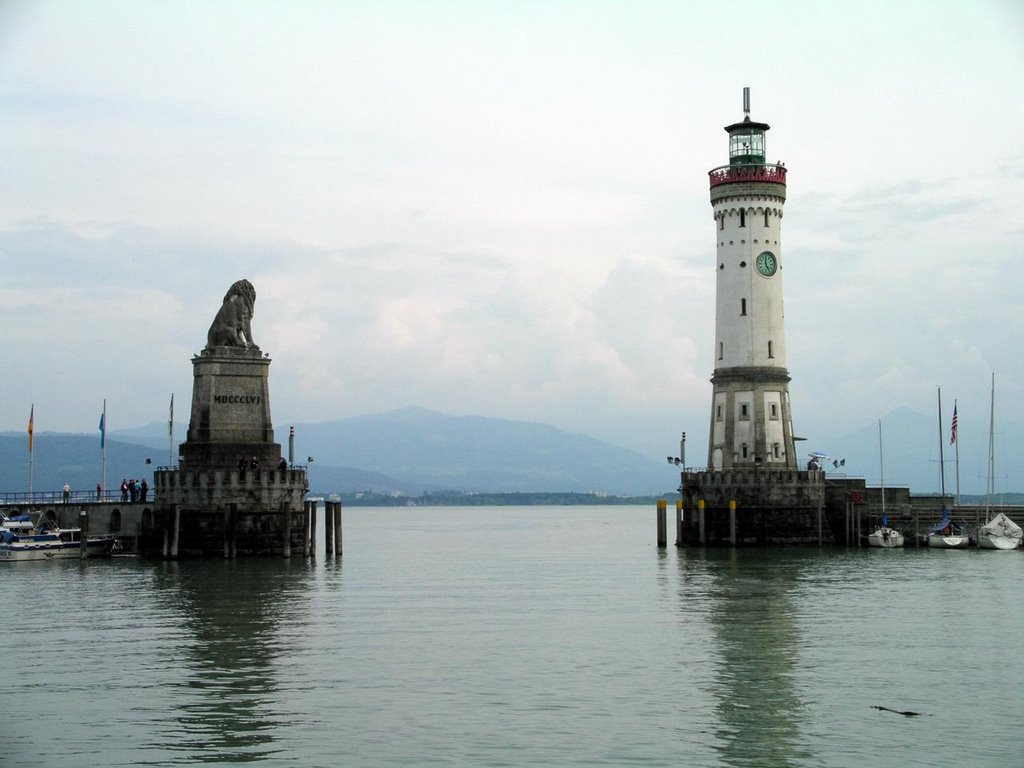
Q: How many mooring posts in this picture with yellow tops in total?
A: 4